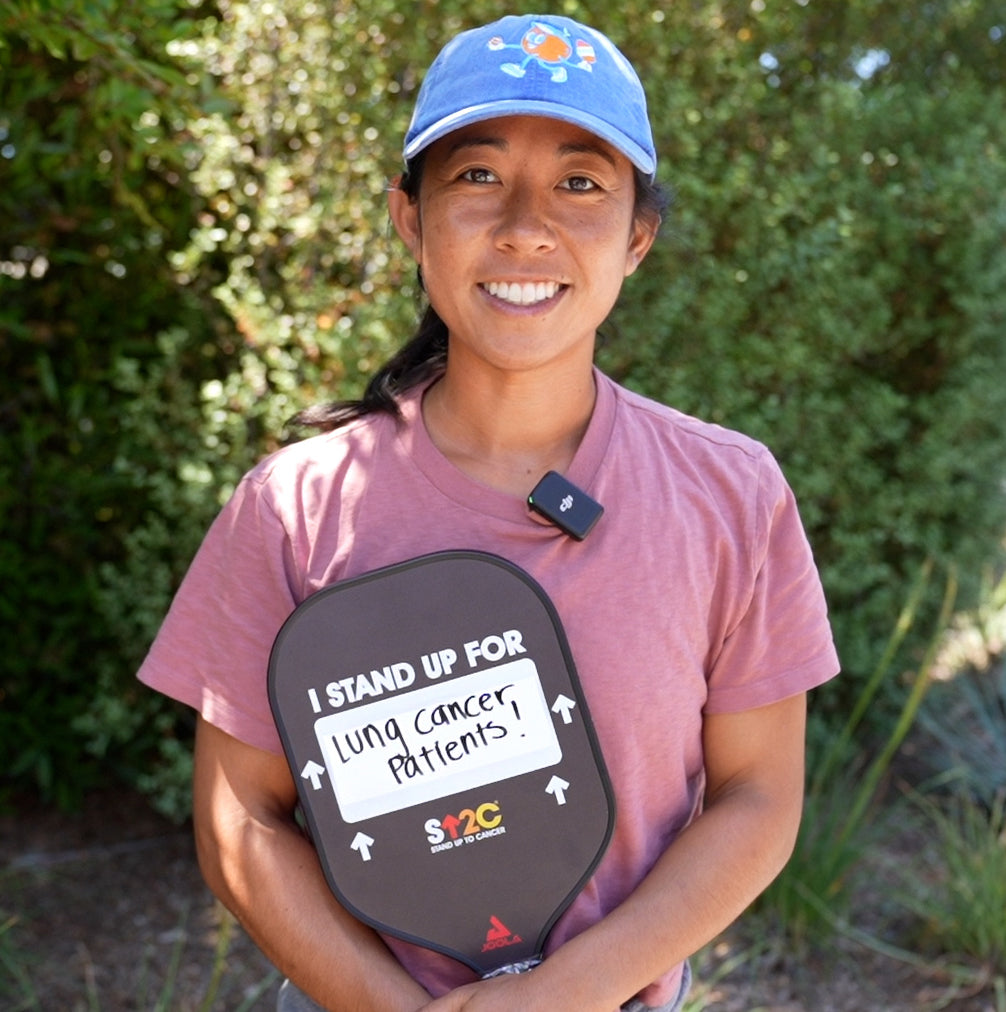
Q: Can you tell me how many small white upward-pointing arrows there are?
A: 4